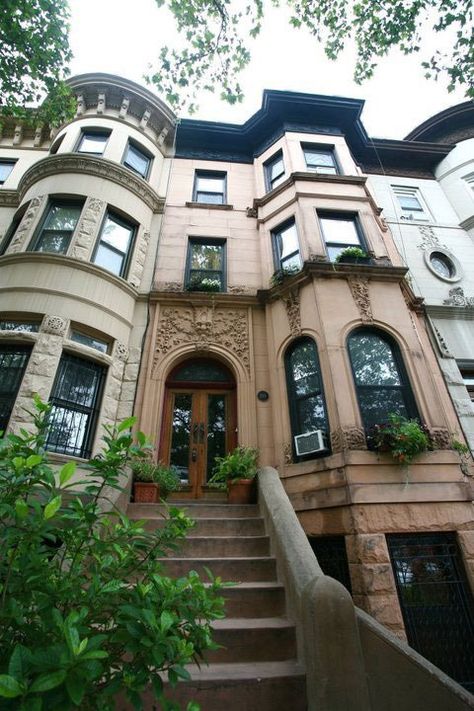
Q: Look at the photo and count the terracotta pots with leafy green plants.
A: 2